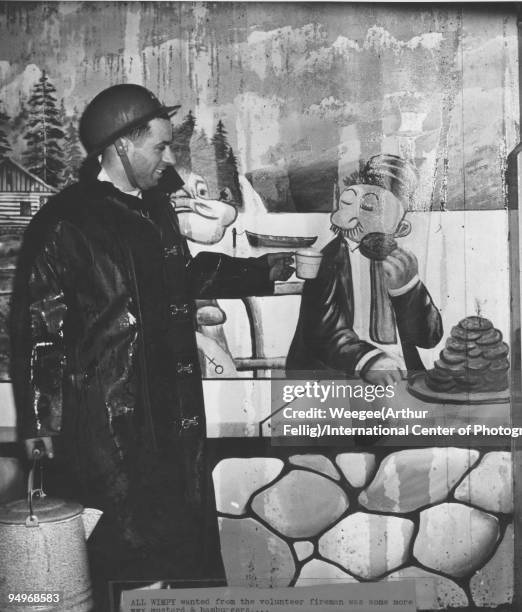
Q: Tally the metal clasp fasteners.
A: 4